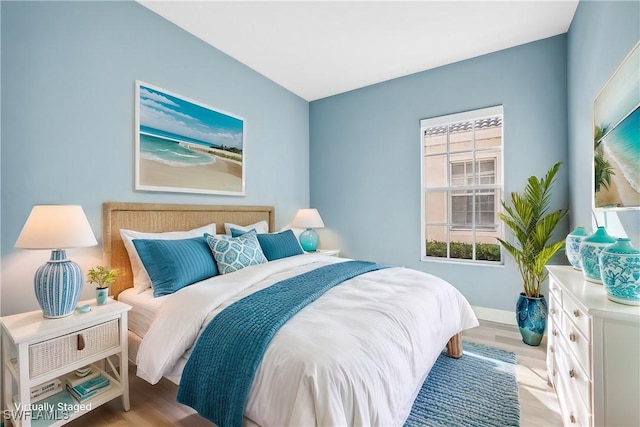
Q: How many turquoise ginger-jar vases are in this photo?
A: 3